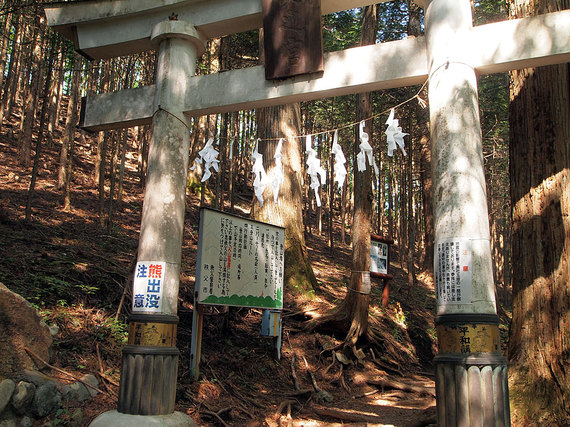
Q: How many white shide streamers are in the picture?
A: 7